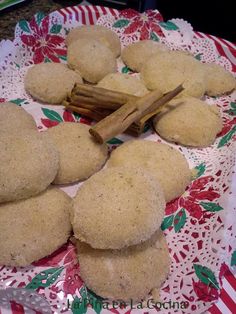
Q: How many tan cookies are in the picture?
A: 15